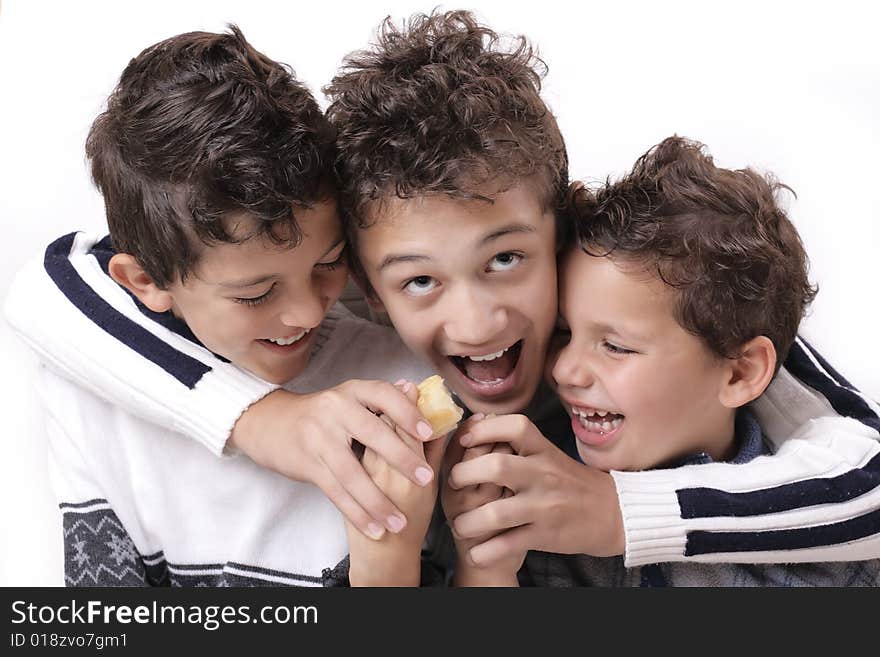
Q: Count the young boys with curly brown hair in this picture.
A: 3